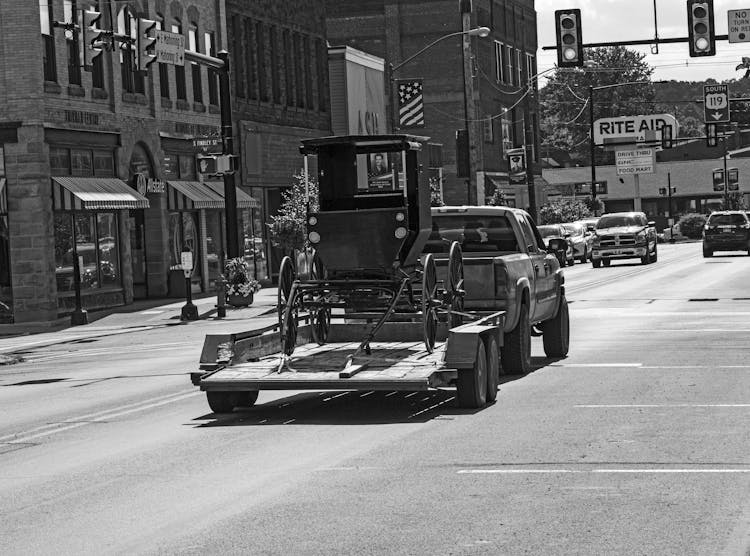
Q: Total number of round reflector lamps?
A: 4